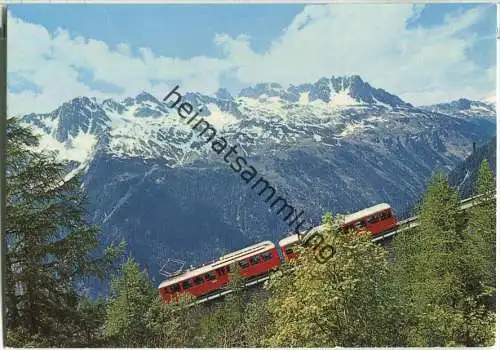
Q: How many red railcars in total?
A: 2